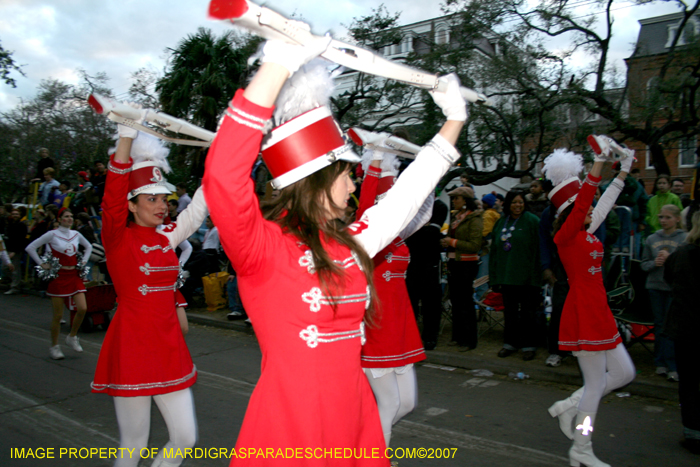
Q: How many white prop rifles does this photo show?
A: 4